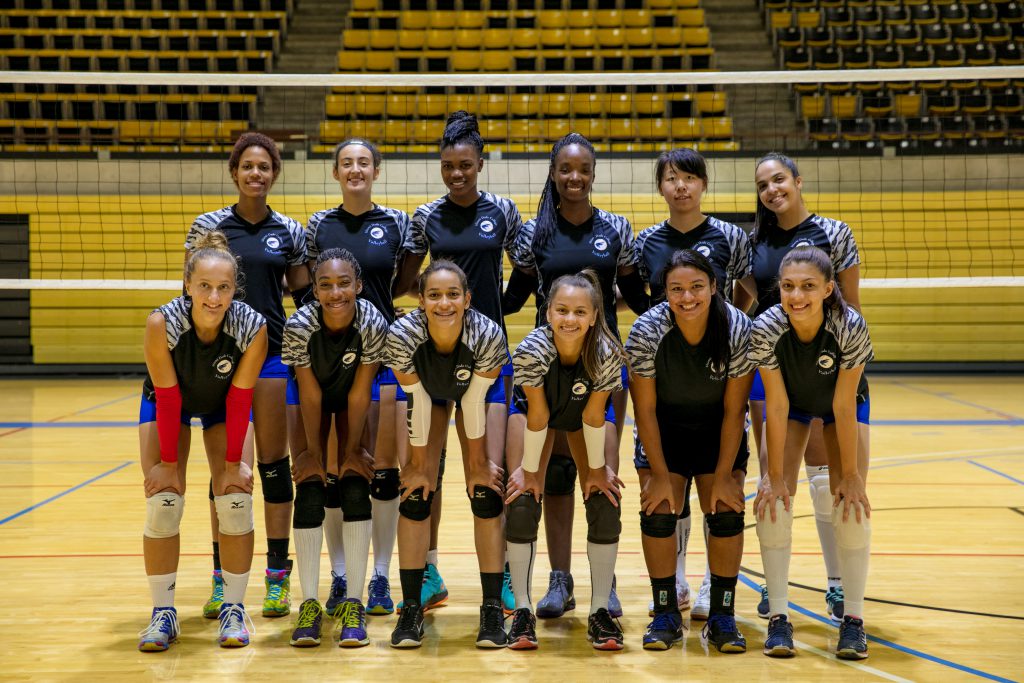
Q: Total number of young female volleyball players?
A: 12